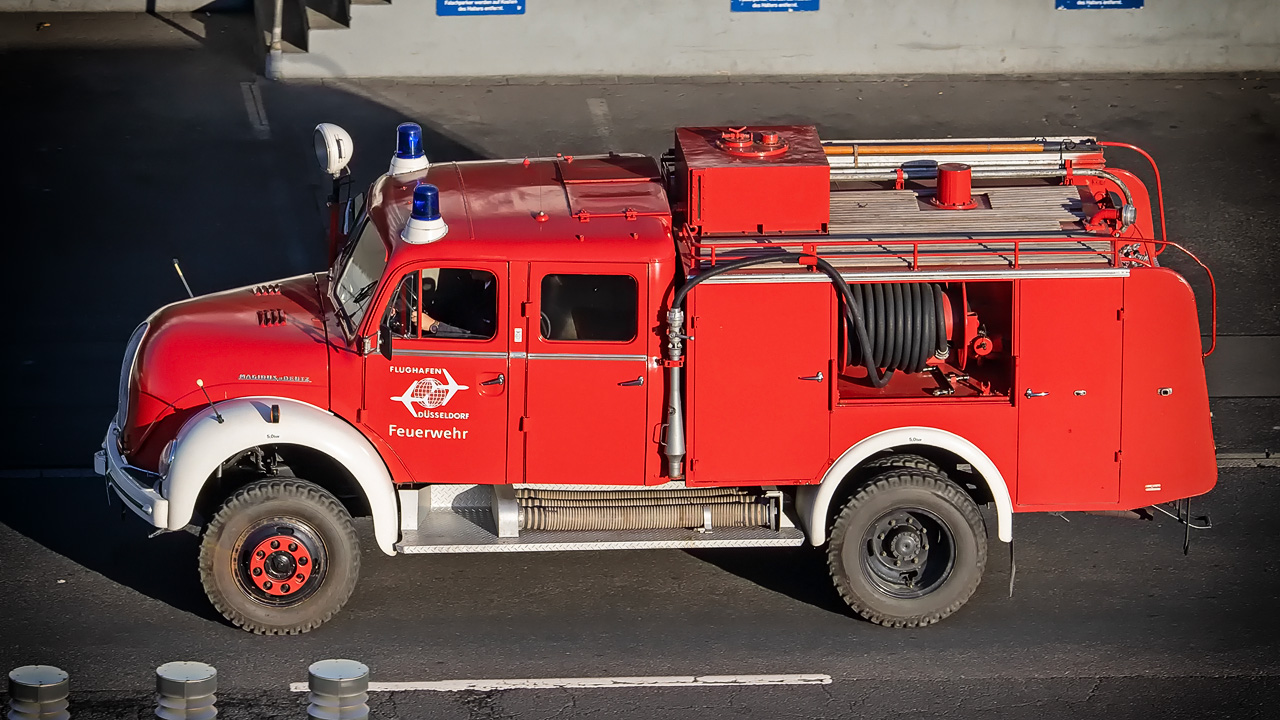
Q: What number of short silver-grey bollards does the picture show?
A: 3